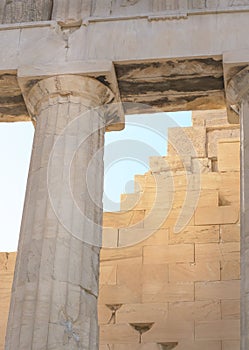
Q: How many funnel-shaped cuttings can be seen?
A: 3